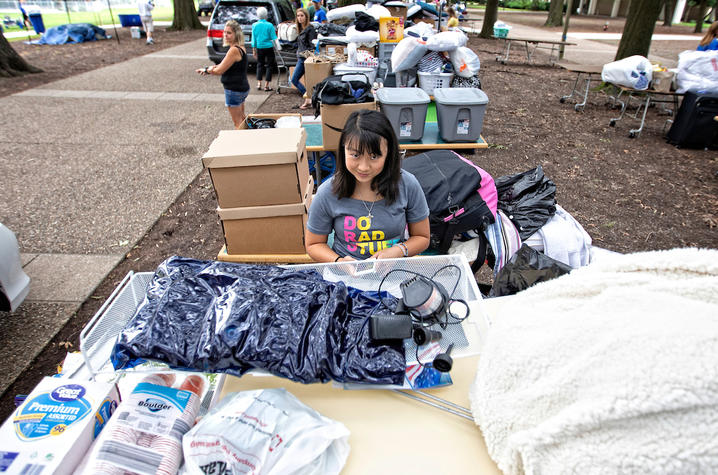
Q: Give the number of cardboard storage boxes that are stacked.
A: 2